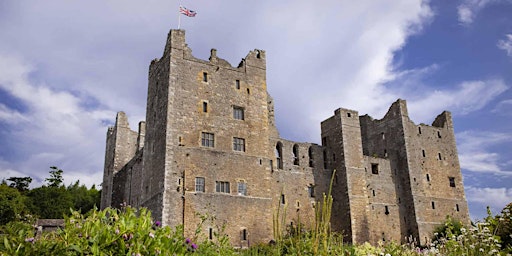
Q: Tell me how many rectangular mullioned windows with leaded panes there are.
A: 6